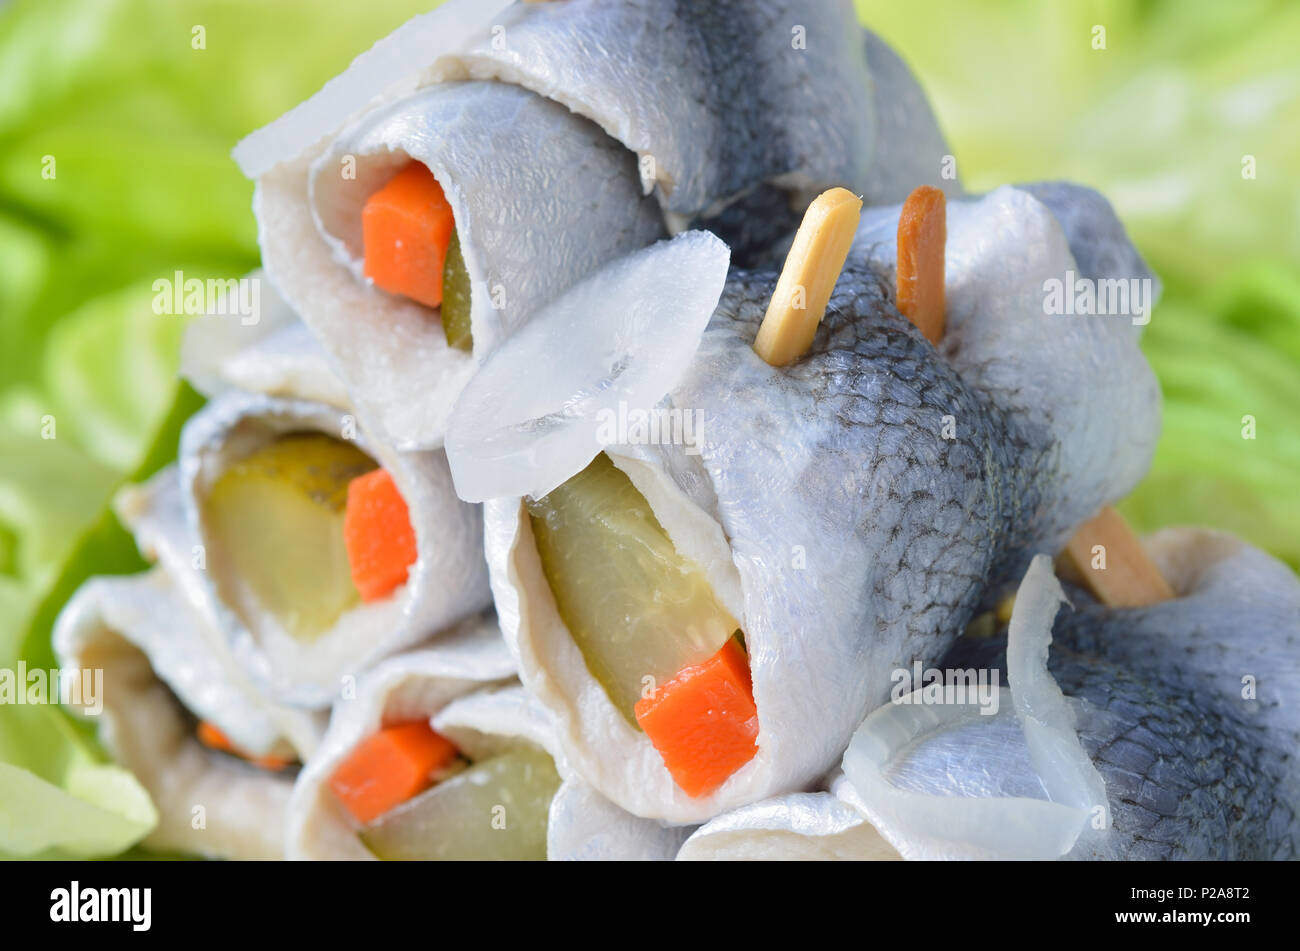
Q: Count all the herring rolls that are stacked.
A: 6